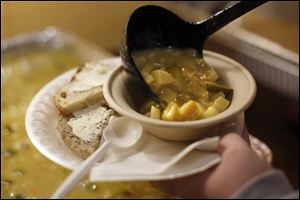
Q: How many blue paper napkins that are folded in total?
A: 0